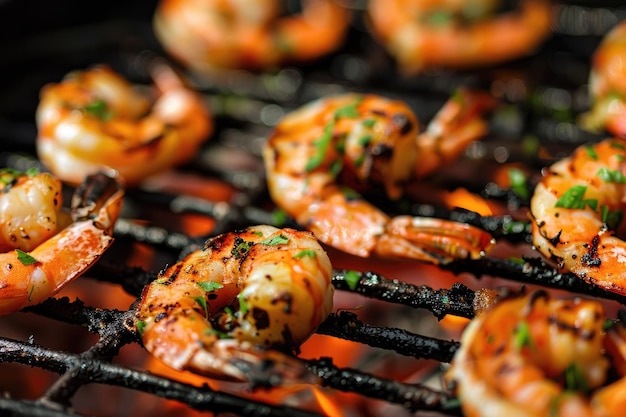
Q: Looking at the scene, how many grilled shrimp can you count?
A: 9